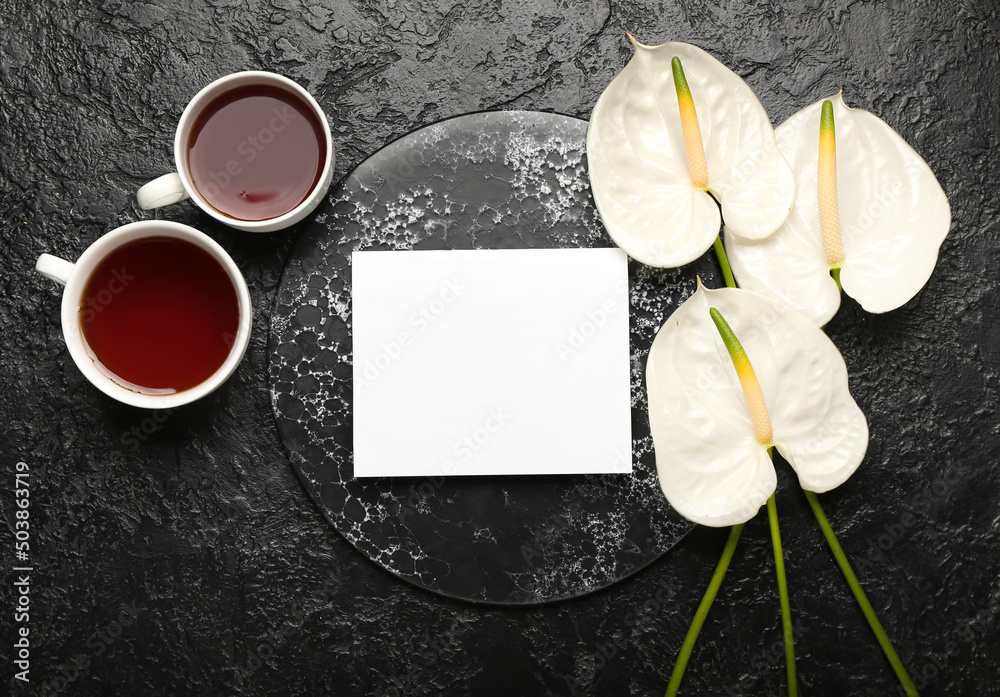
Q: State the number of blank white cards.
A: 1